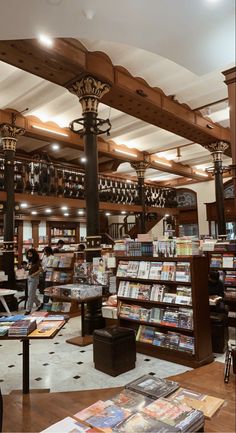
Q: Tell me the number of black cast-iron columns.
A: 4